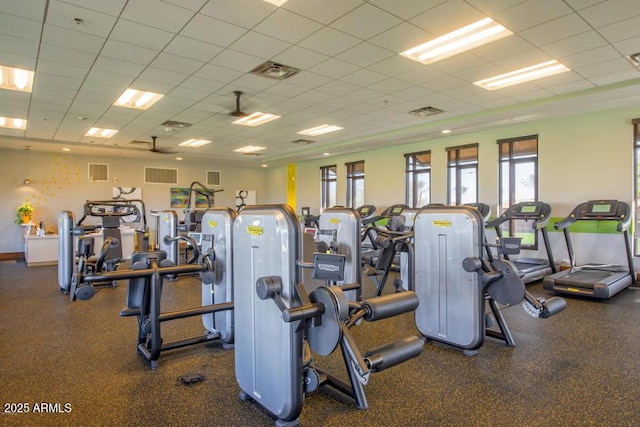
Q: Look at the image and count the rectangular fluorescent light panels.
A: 11